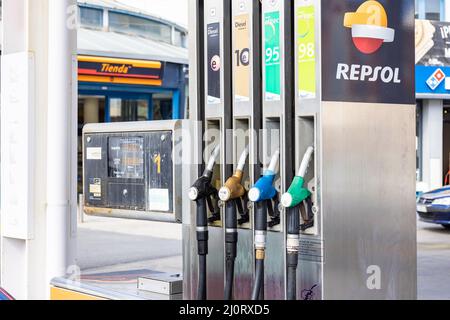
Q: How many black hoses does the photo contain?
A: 4